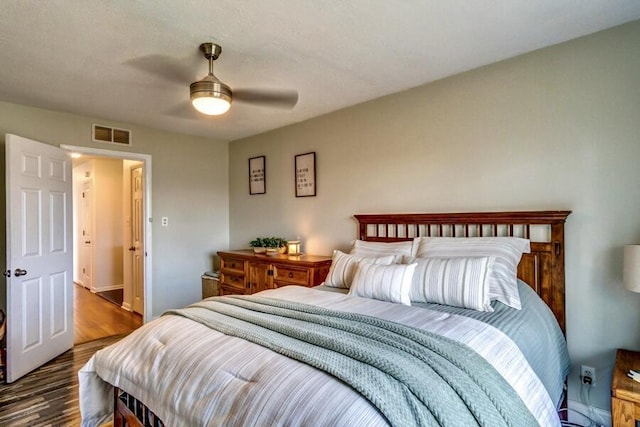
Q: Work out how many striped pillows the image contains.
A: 5